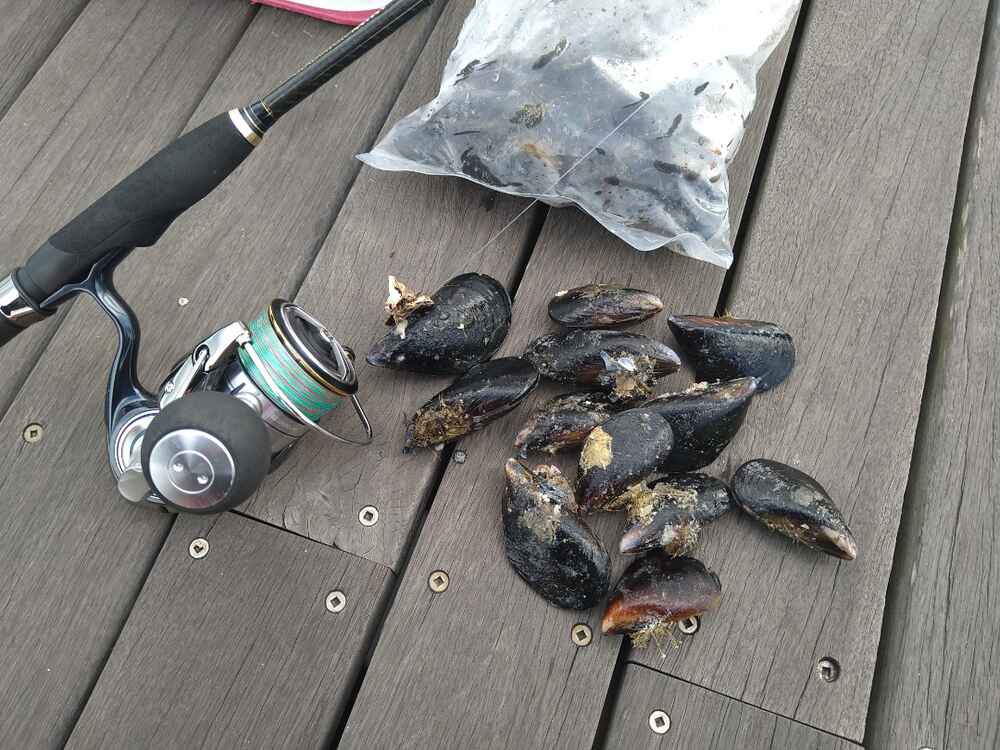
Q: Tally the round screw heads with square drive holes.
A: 9